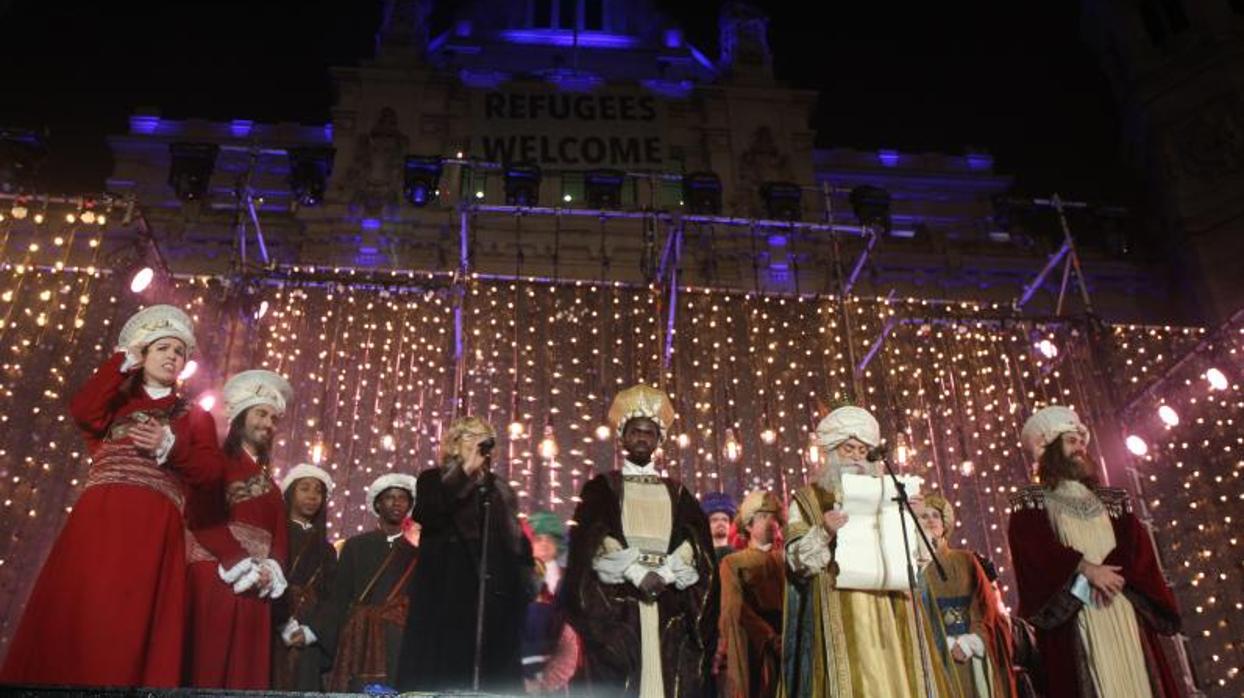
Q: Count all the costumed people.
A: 11